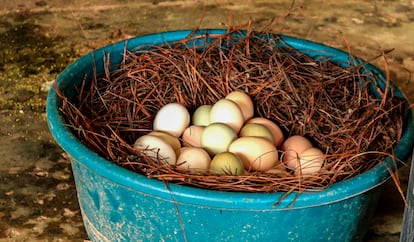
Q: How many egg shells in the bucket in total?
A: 15